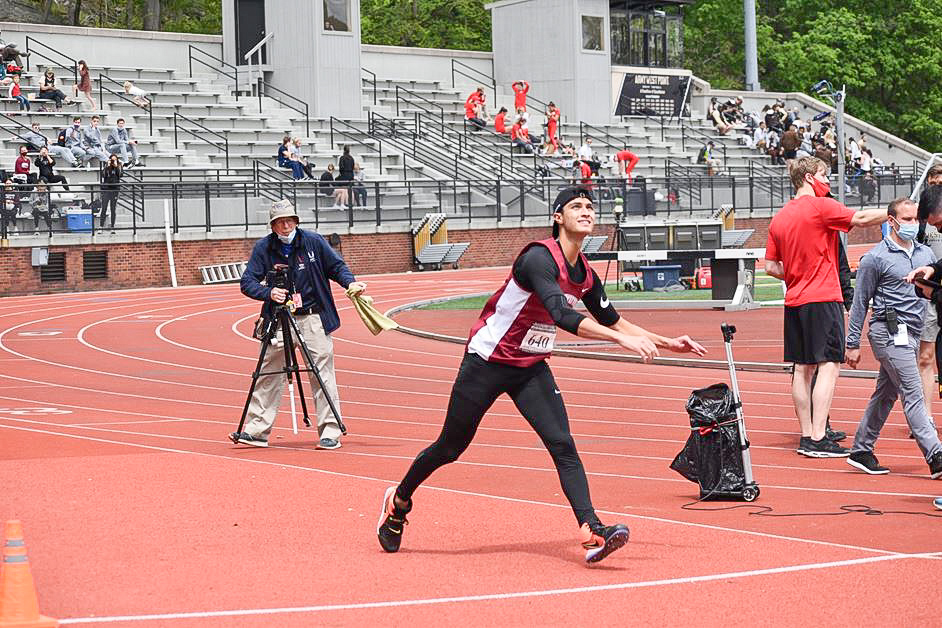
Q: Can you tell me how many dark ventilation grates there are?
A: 2